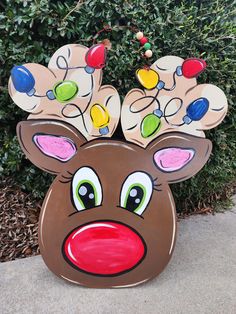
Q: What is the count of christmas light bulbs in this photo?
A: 8